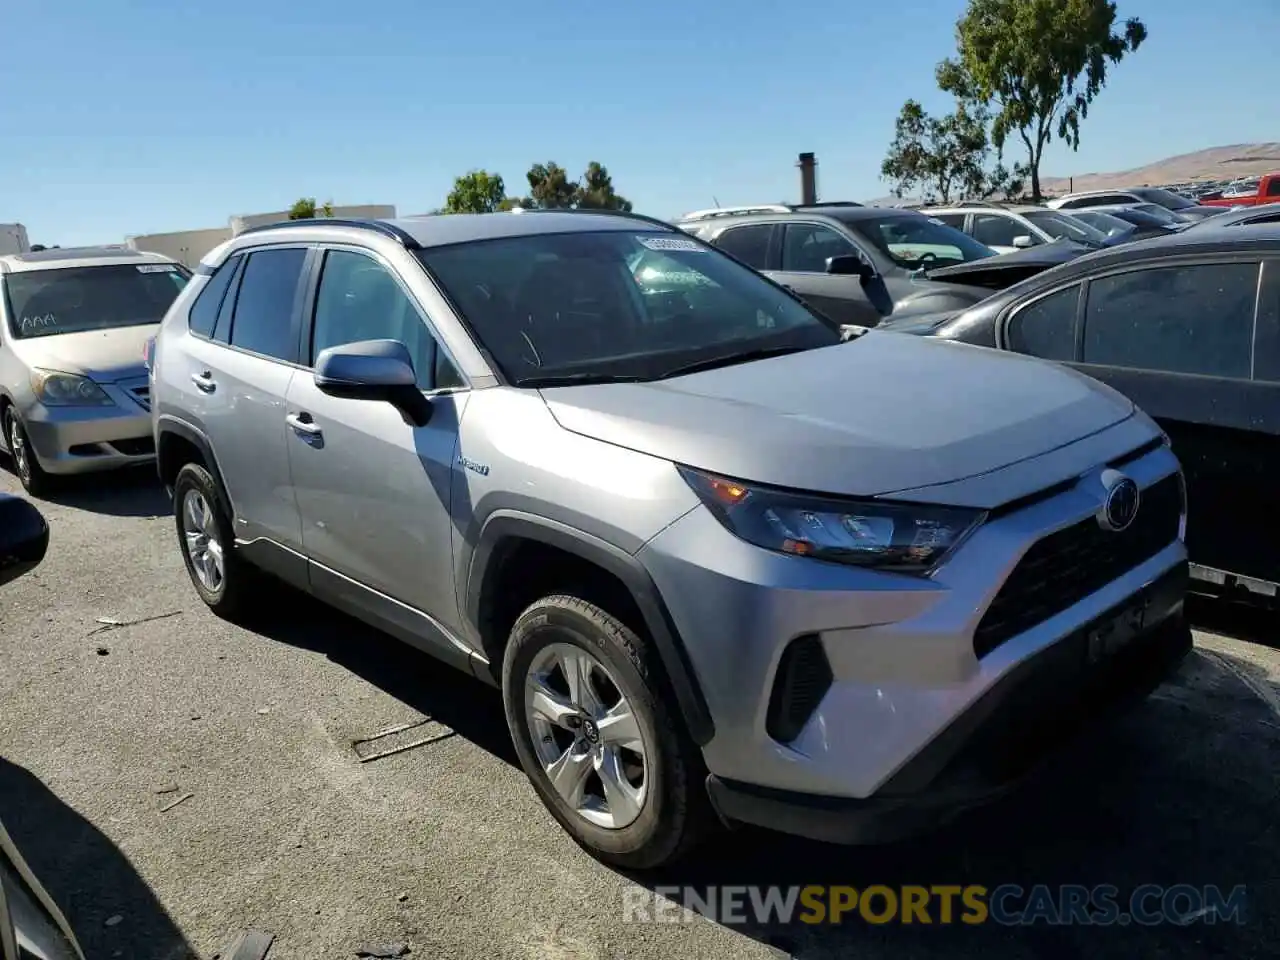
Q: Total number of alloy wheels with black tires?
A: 3